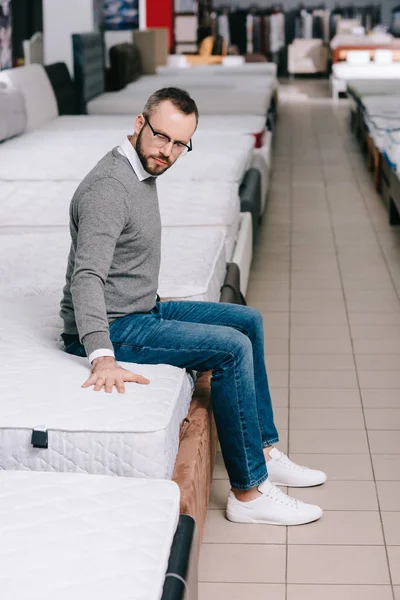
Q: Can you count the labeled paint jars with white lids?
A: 0